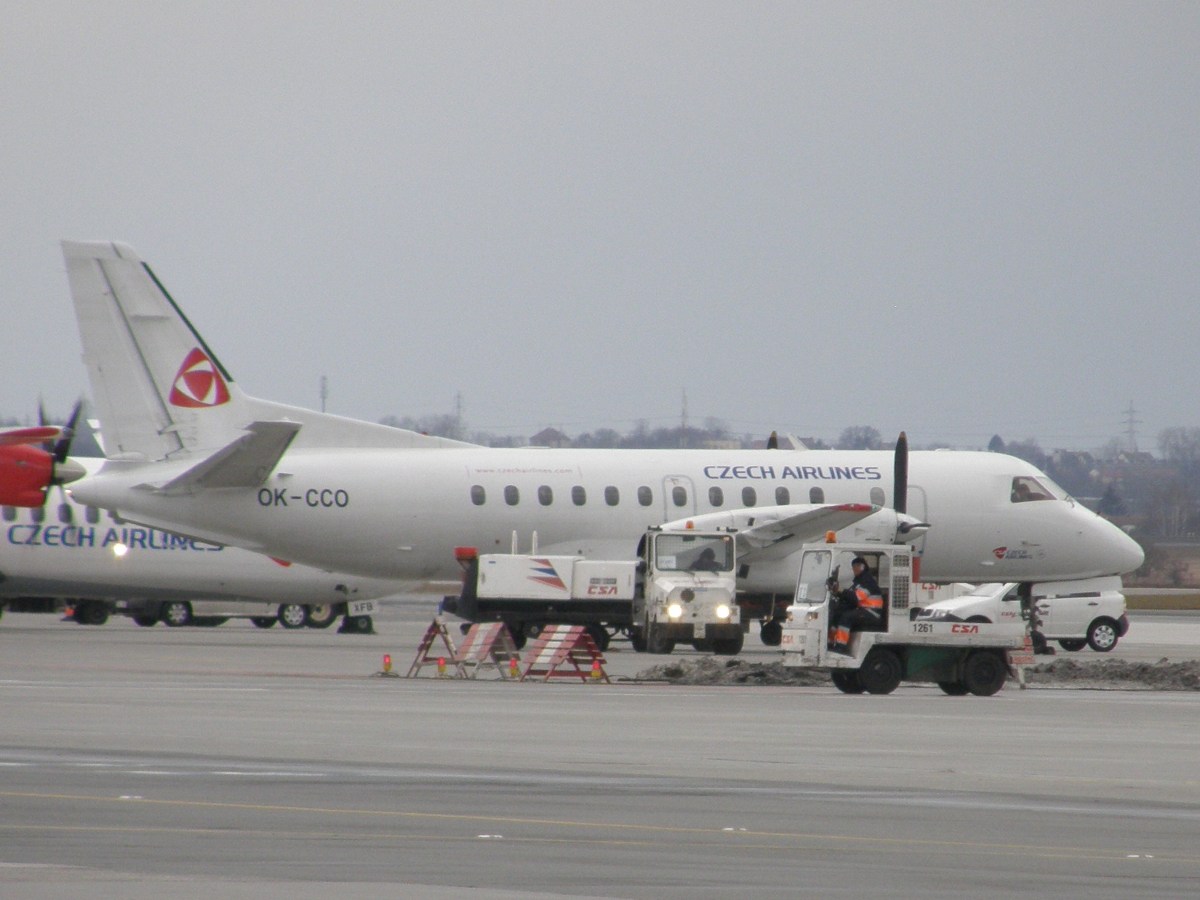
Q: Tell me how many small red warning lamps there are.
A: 4